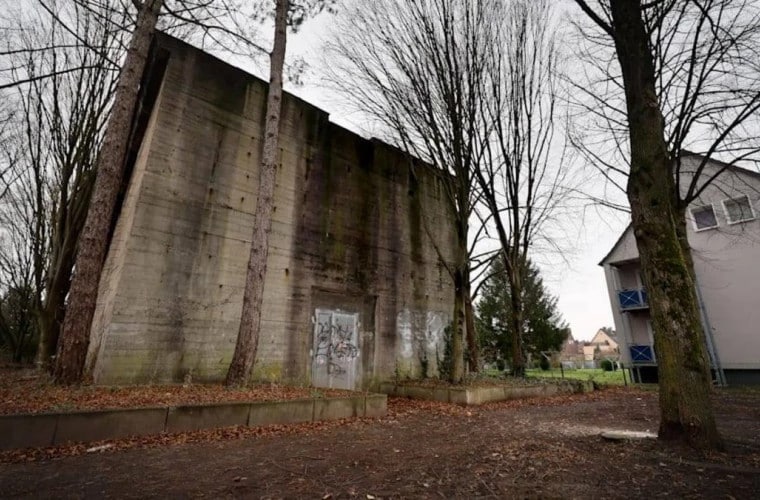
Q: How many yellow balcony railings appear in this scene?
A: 0